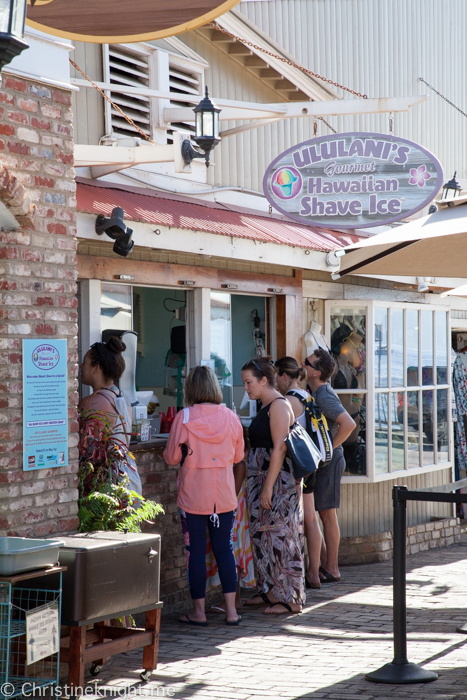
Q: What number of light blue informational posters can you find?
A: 1